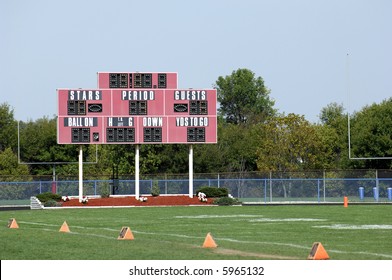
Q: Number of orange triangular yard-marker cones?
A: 5